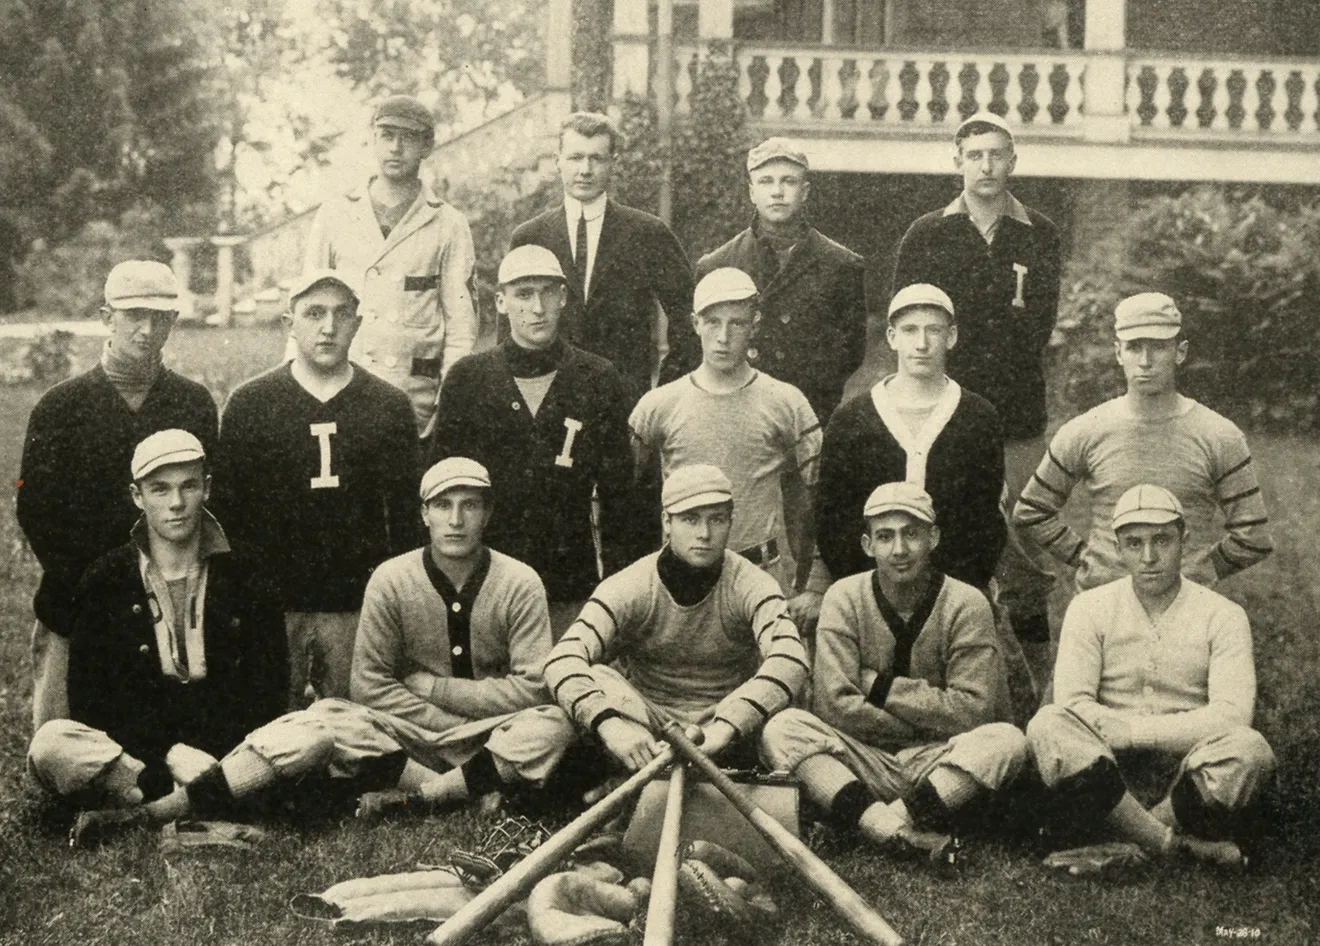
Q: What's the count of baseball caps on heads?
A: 14